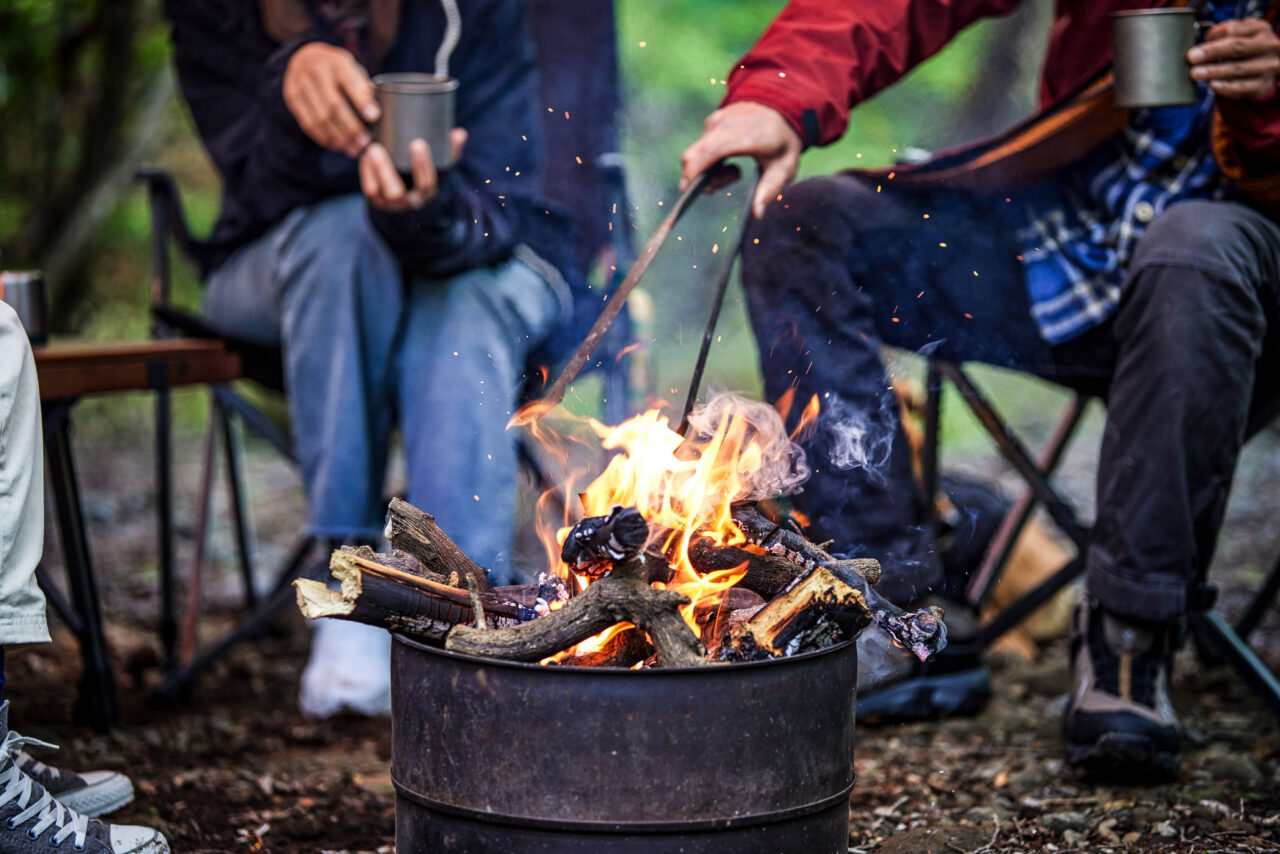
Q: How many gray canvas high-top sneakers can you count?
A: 2